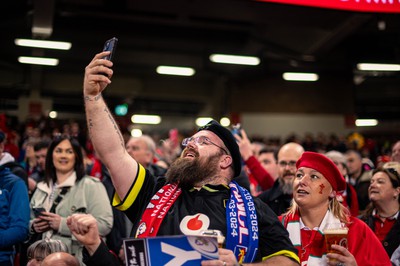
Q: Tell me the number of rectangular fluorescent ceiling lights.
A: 9